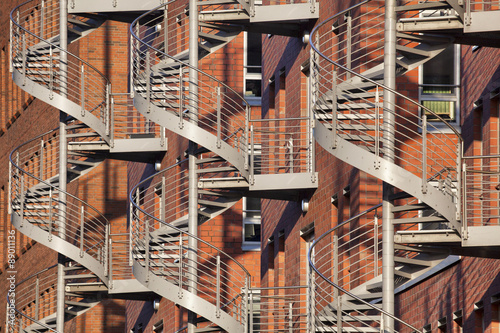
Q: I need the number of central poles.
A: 3